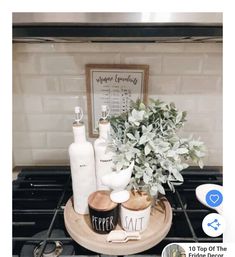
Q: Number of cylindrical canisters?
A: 2